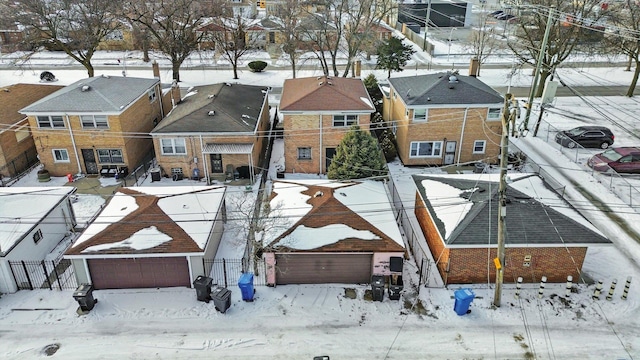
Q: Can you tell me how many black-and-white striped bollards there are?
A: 6